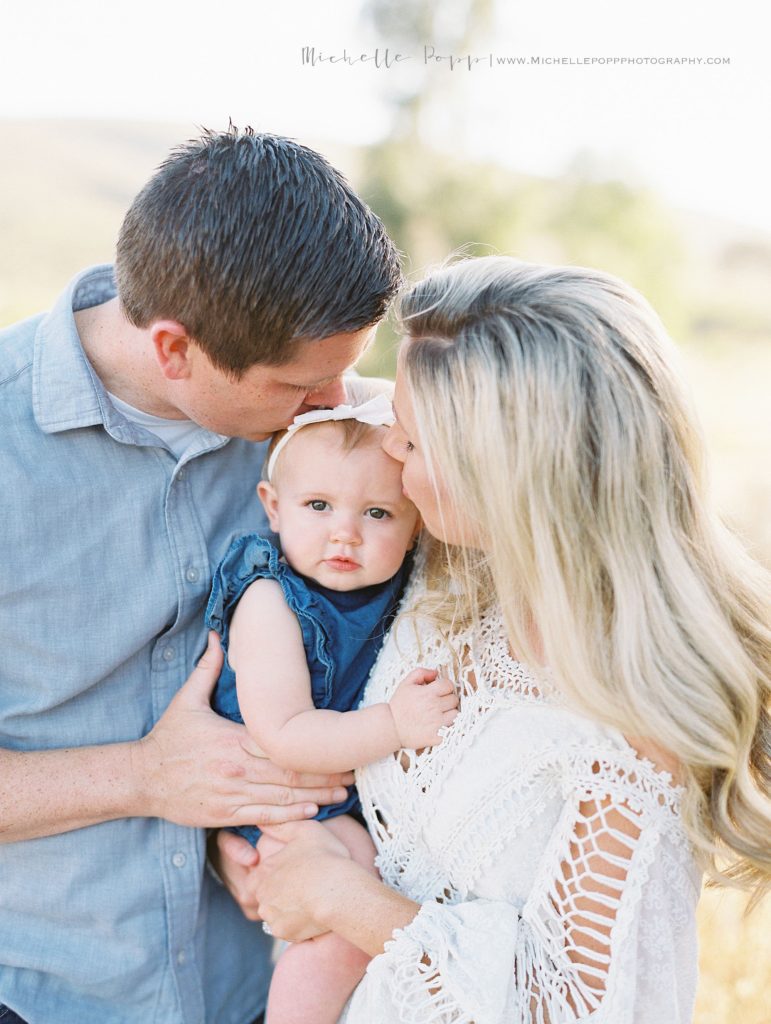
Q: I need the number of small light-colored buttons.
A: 5